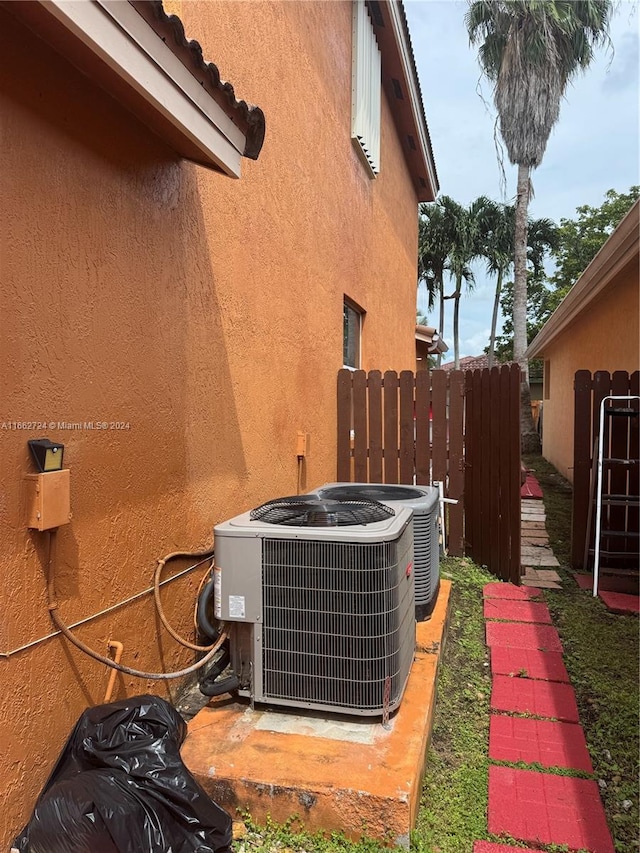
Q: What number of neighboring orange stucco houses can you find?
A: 1